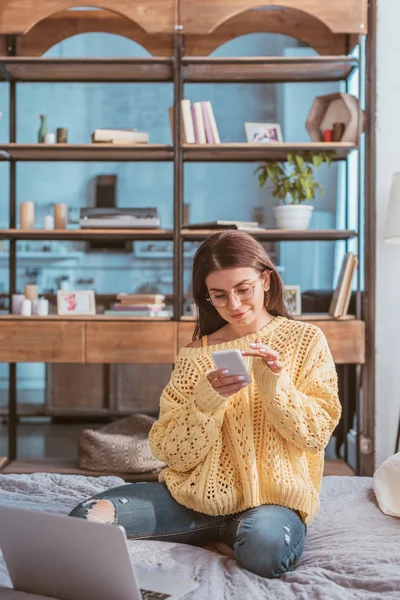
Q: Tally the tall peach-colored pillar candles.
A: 2